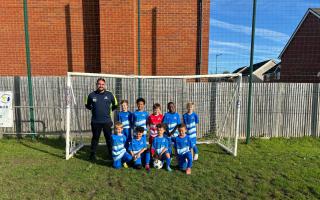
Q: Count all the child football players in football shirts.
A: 9